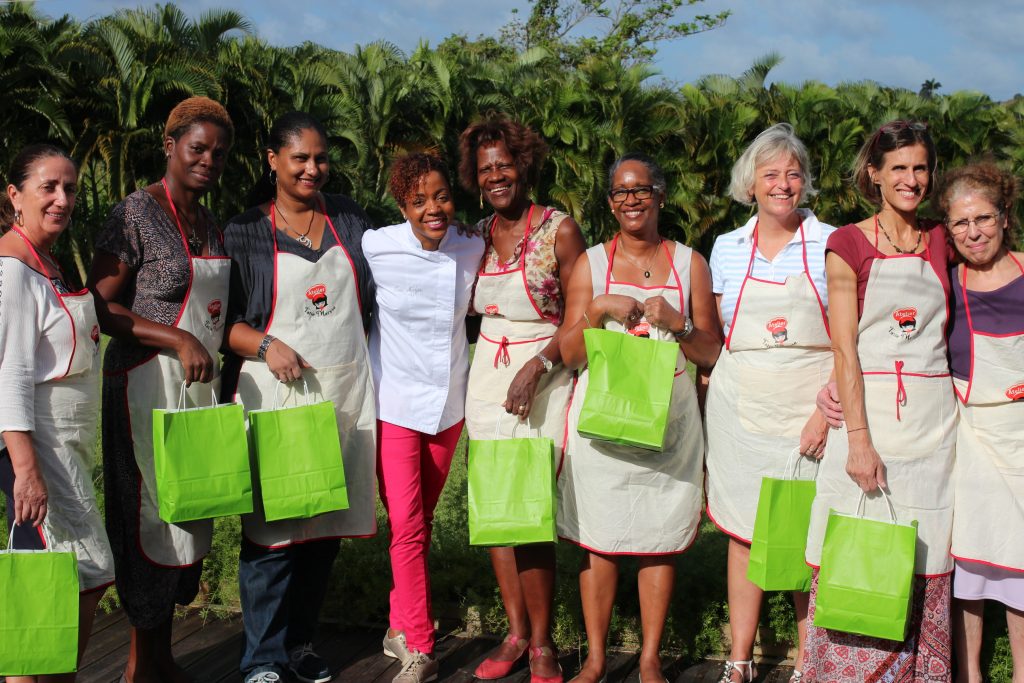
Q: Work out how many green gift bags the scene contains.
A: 7